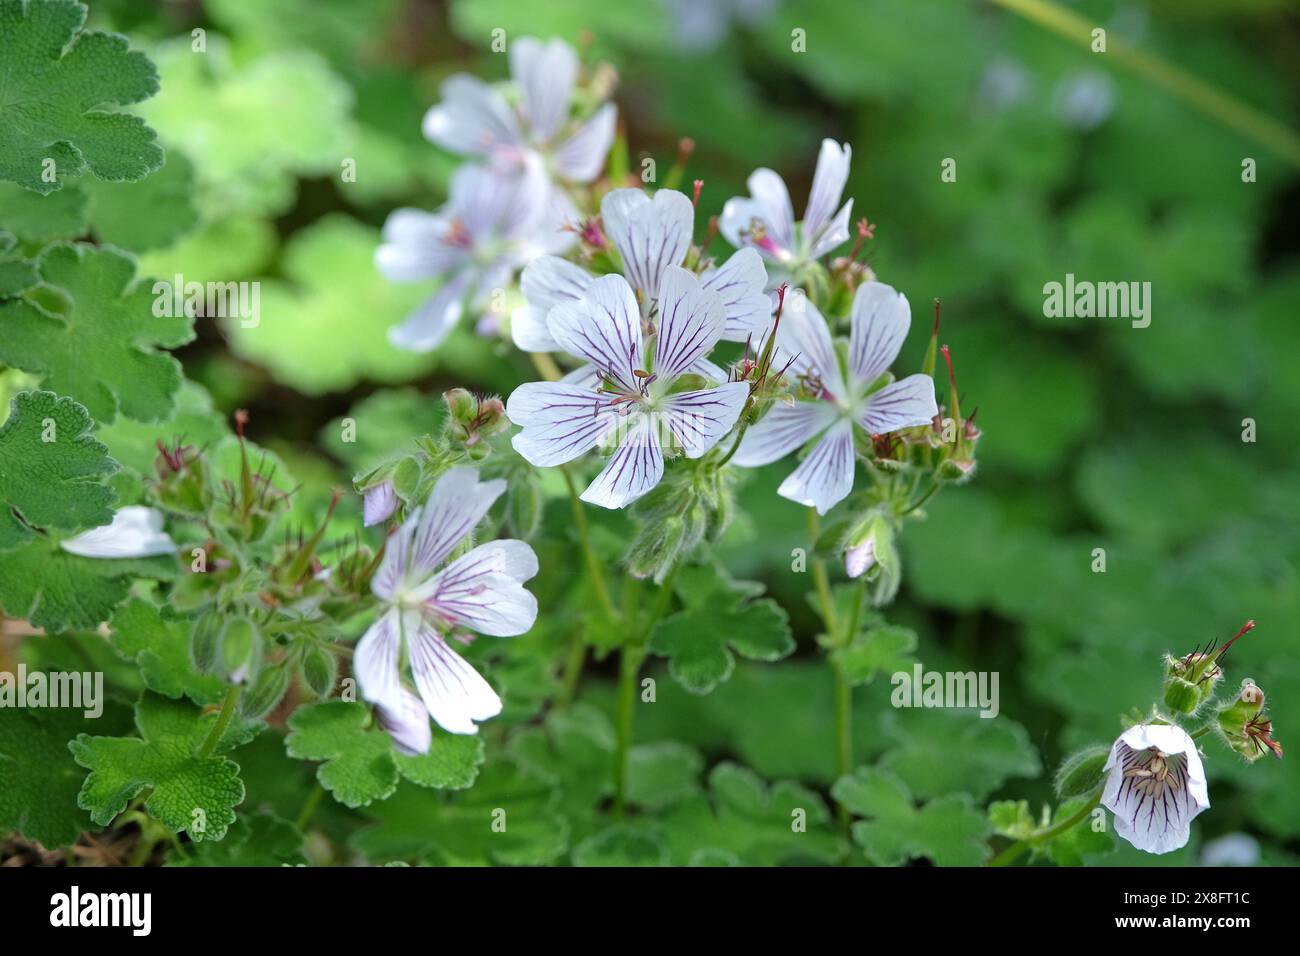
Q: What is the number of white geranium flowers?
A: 8